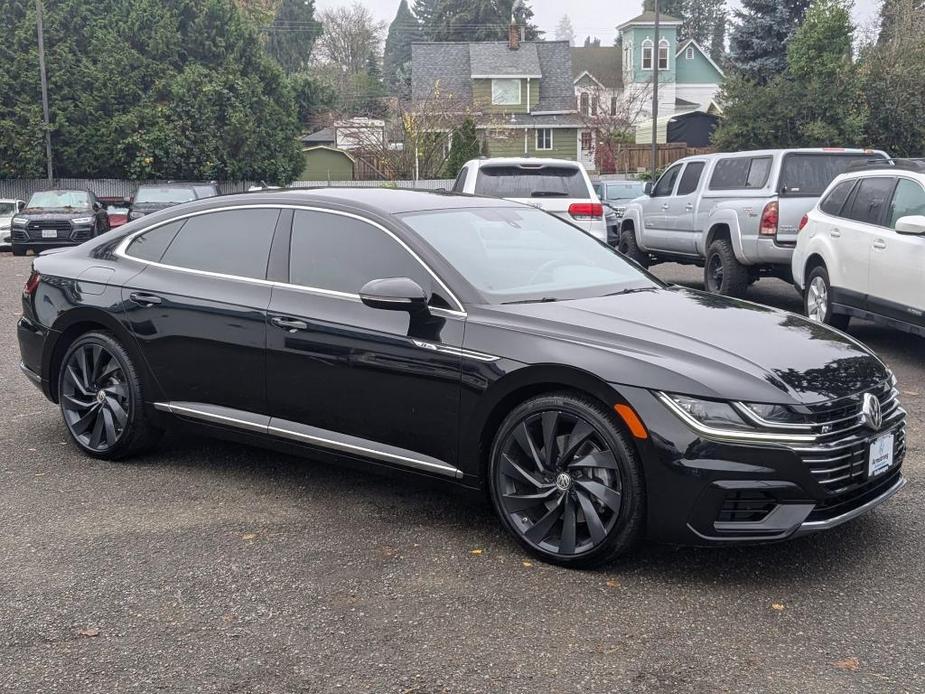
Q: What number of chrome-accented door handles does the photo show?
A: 2